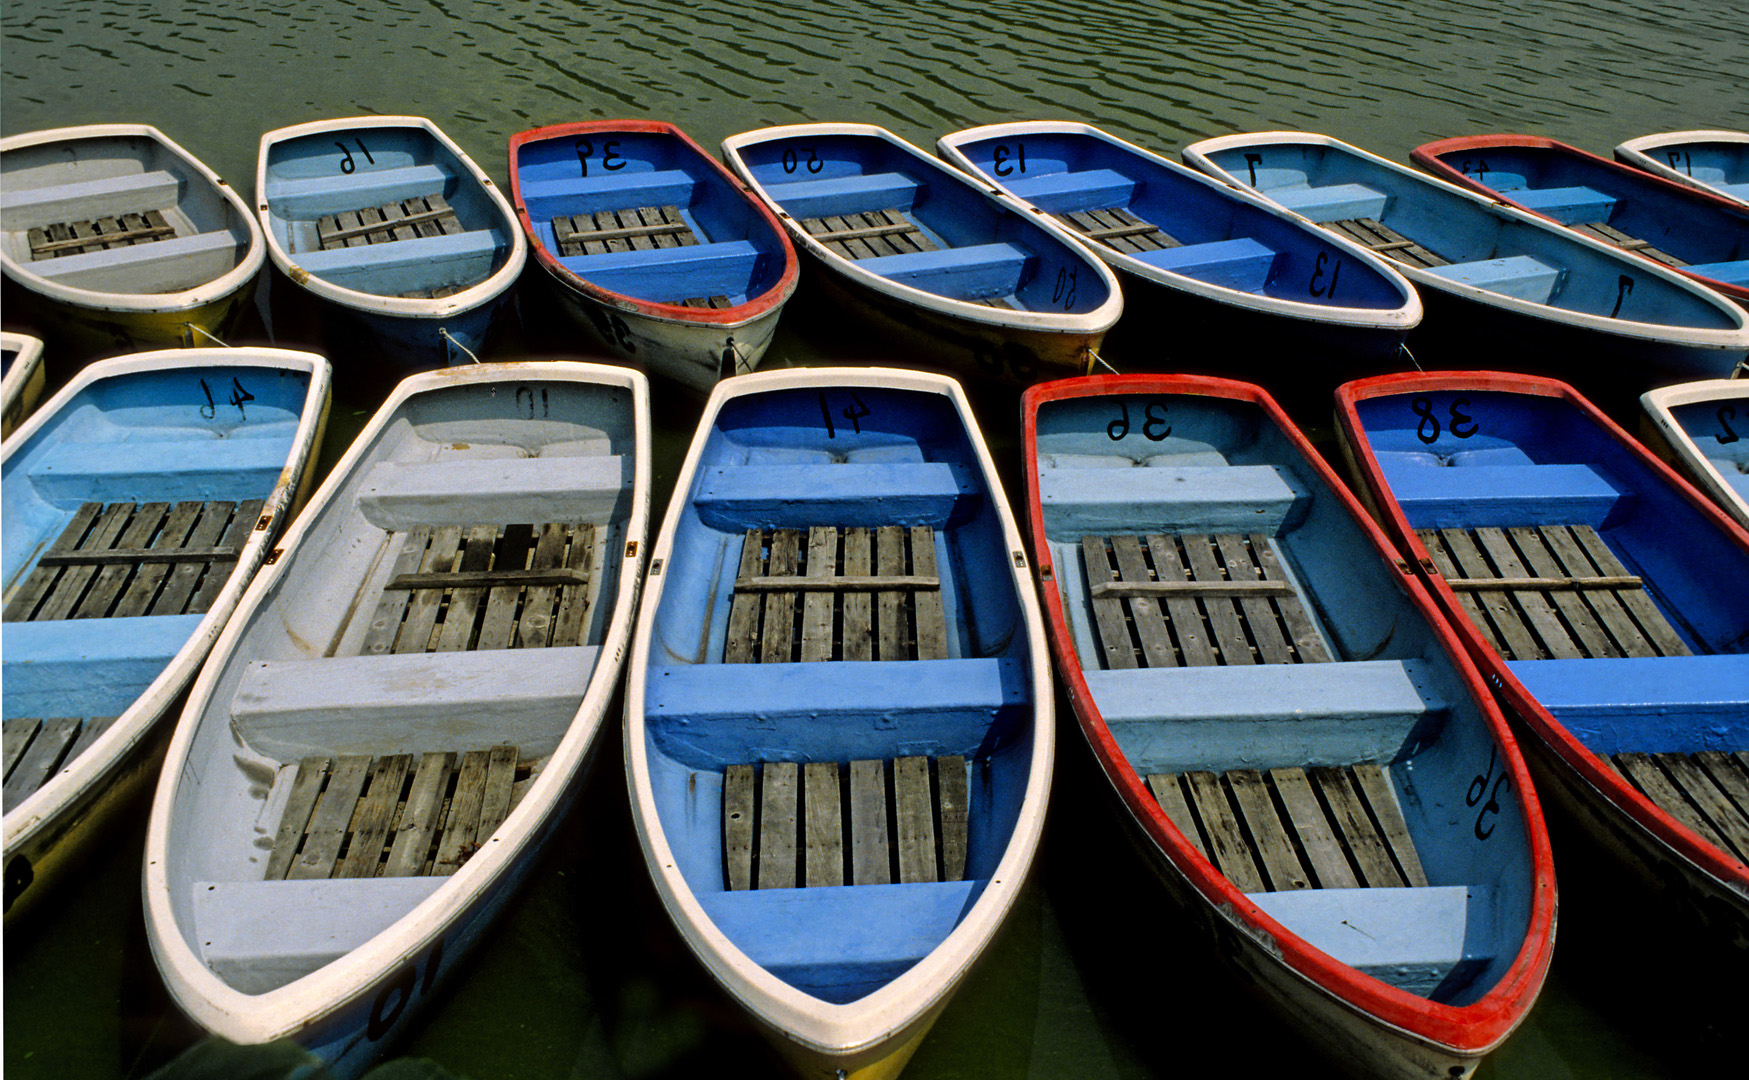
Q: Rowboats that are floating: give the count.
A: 15